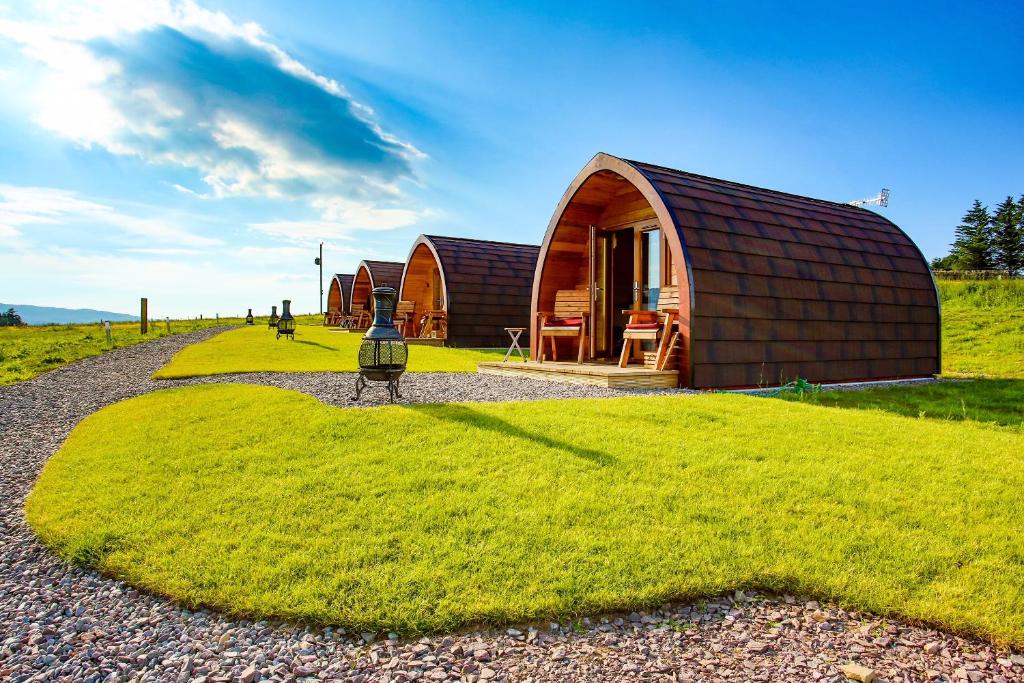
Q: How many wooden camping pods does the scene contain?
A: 4